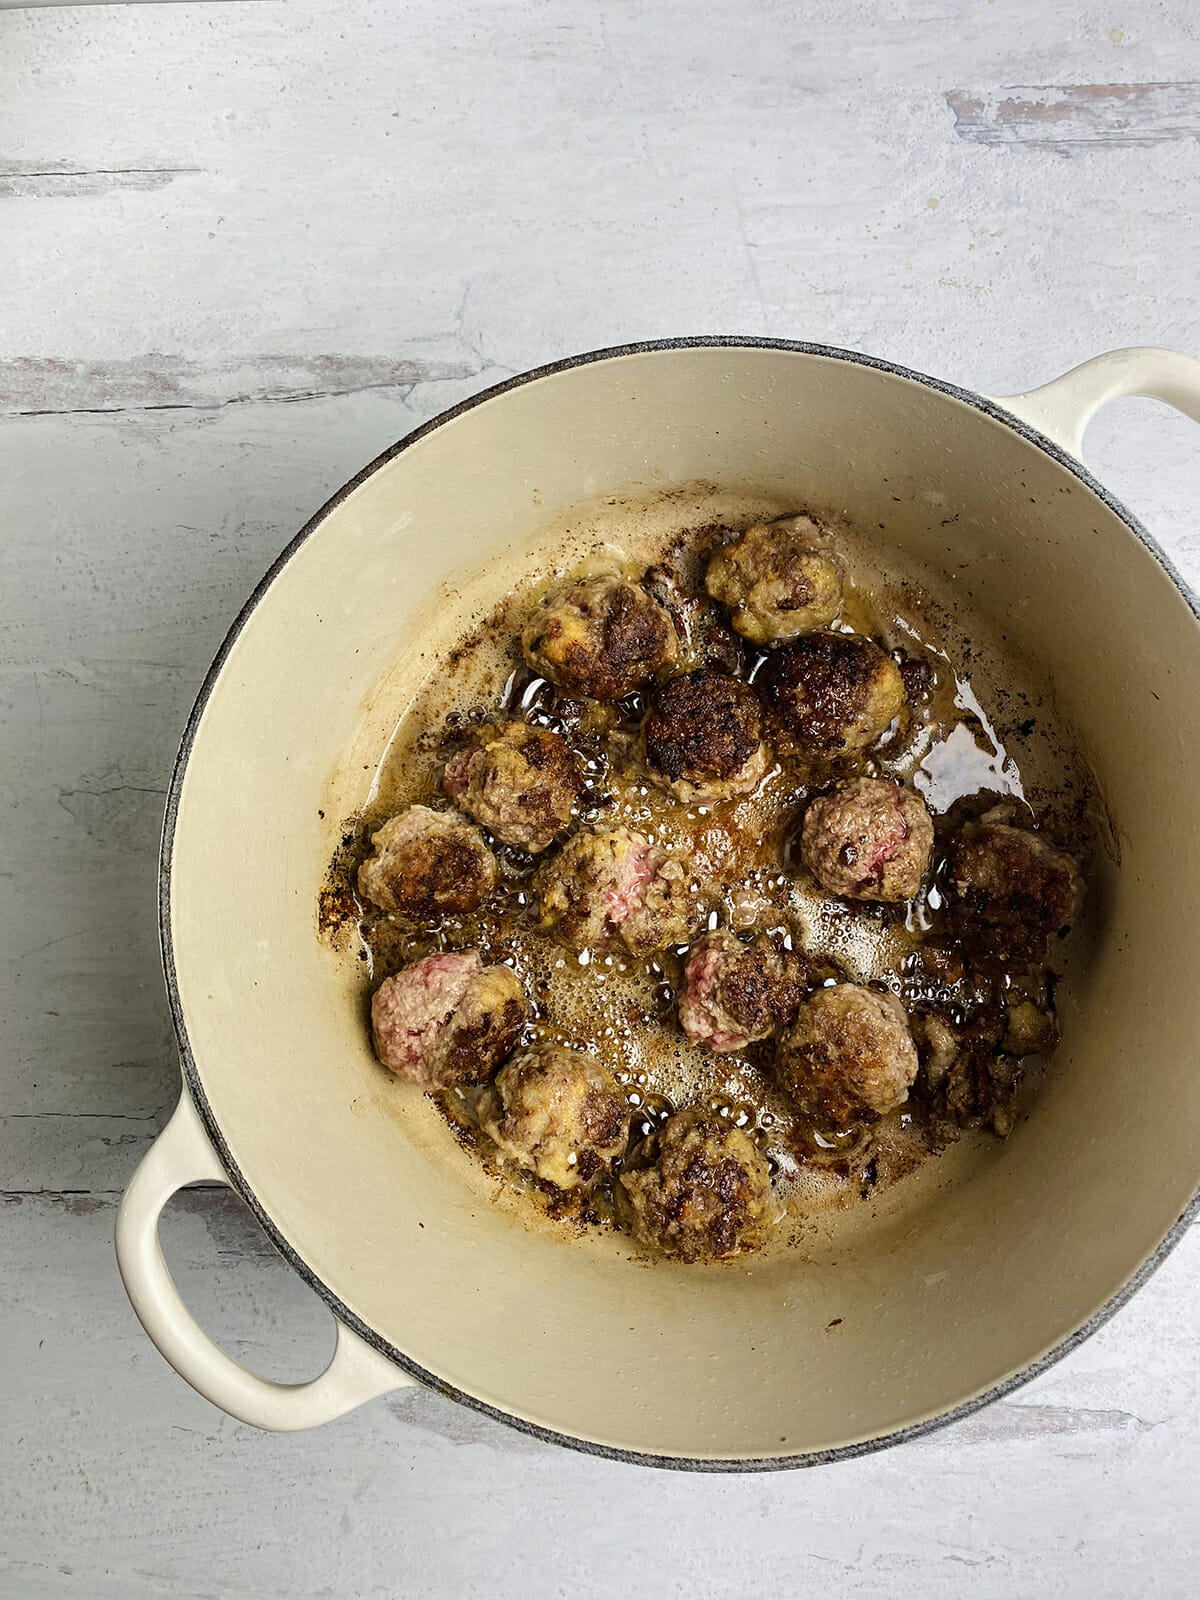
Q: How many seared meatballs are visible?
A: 14